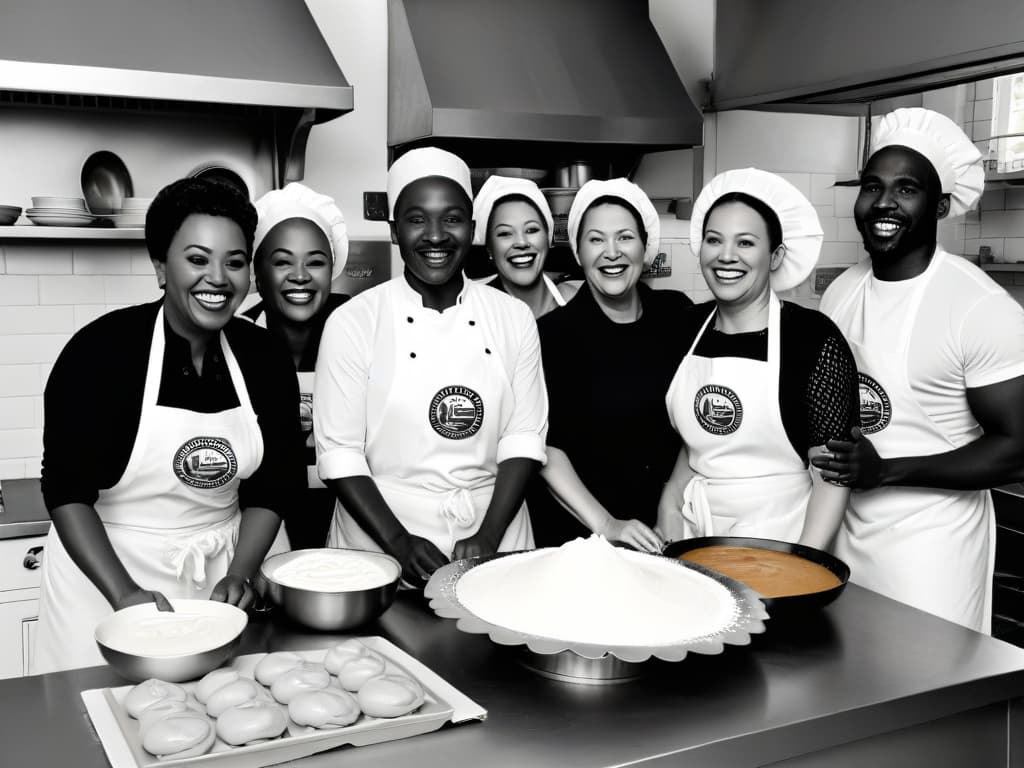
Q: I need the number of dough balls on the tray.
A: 12